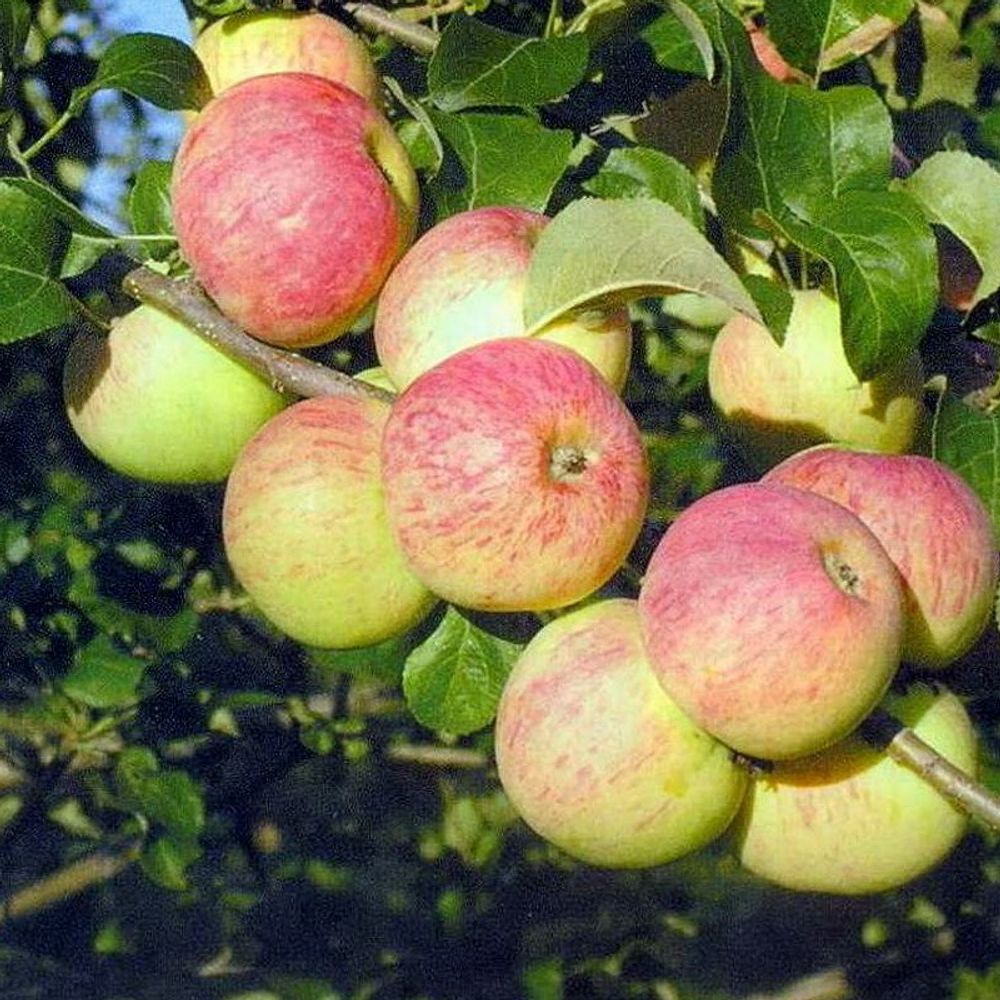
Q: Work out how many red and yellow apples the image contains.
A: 11